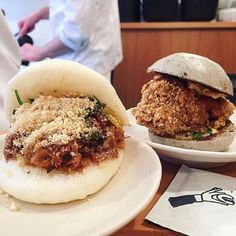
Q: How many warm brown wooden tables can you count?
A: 1